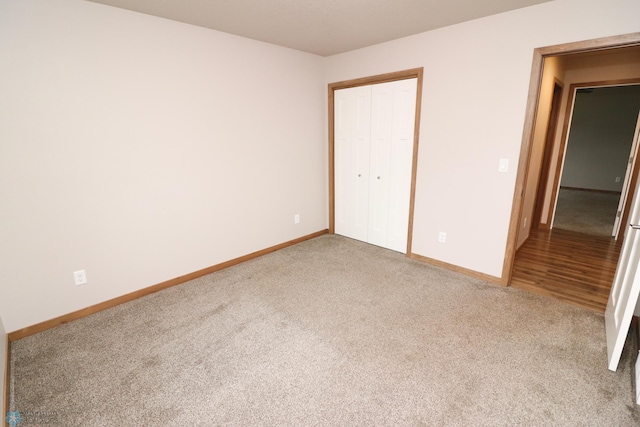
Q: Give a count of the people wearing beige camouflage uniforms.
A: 0